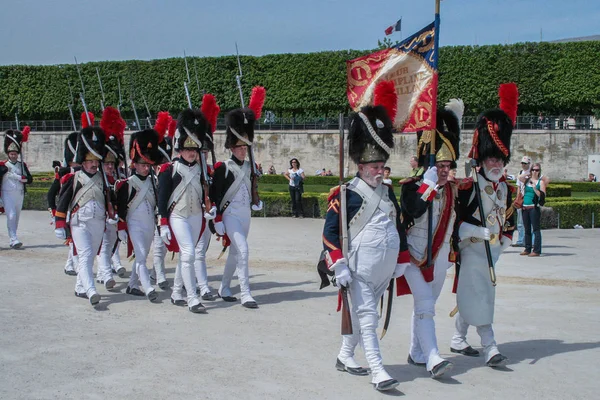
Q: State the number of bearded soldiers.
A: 2